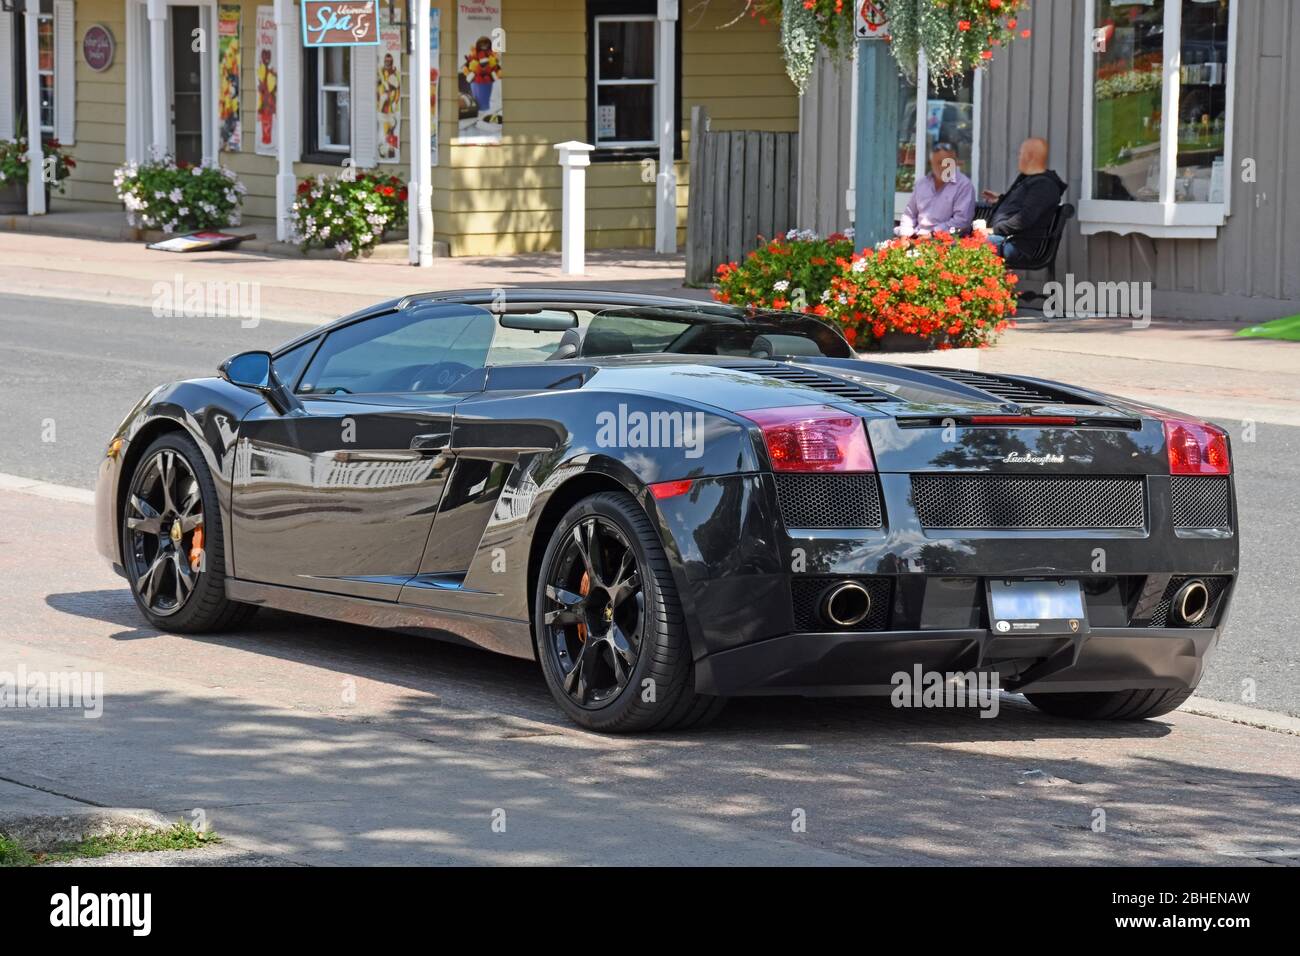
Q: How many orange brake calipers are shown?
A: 2